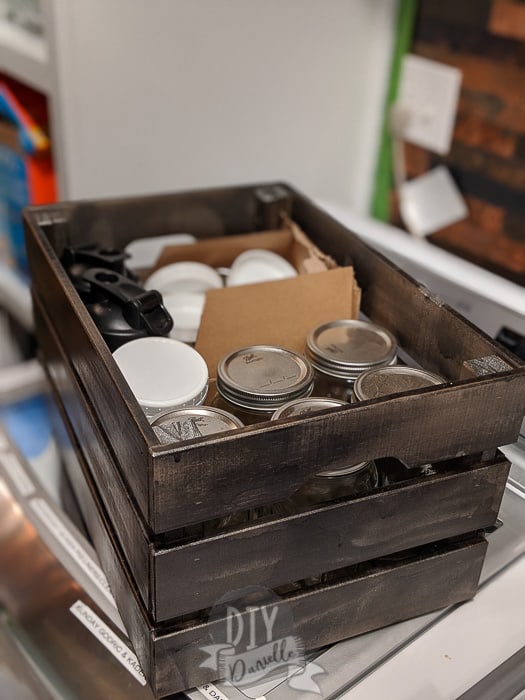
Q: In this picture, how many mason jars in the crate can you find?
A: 5